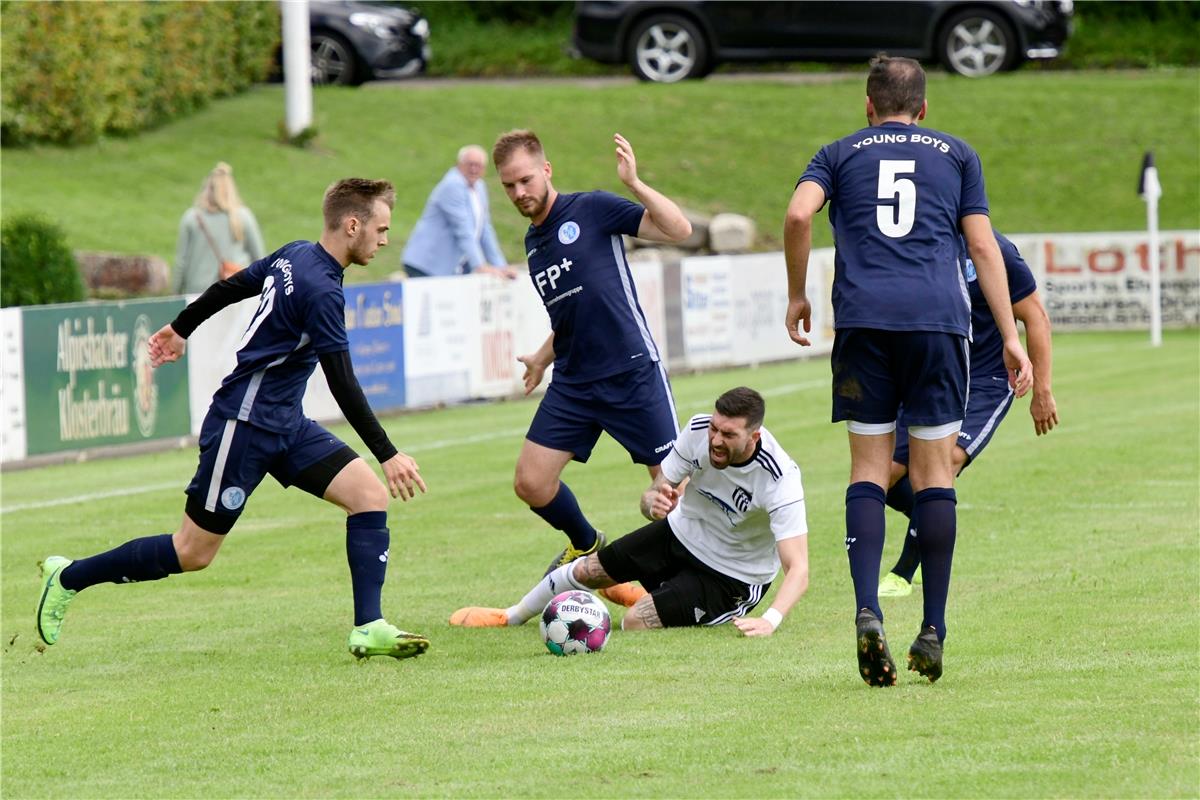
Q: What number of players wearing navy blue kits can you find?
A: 4